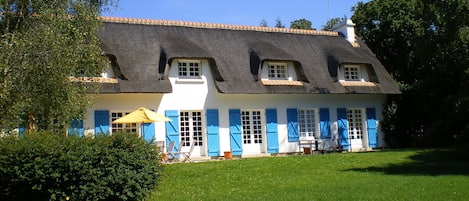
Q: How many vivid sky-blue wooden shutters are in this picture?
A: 12